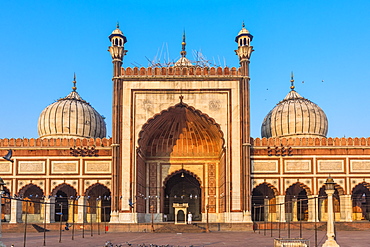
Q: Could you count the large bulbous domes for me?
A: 2